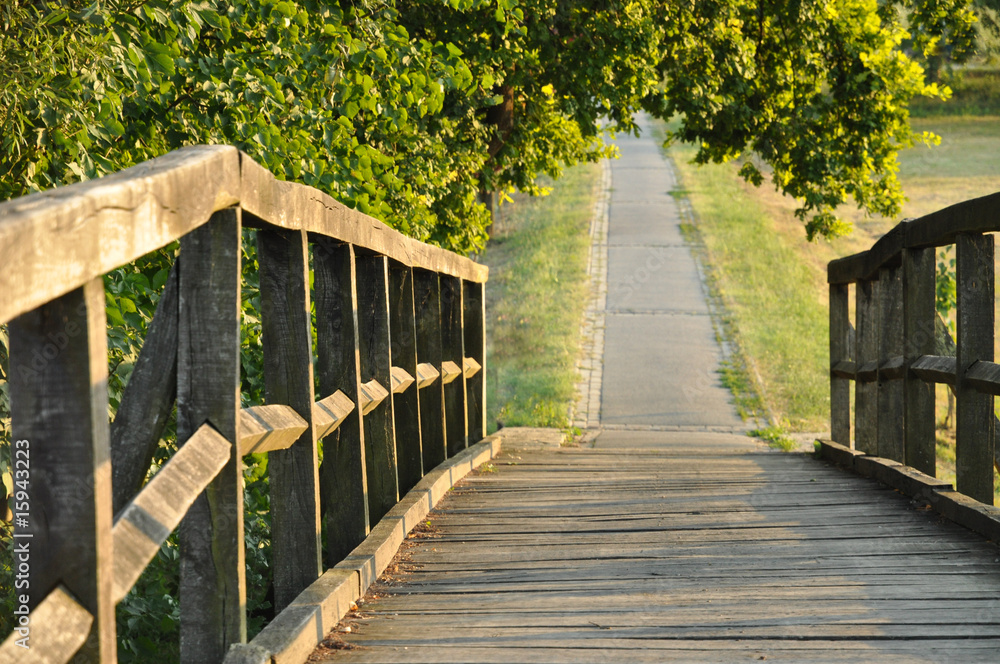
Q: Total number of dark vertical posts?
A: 14